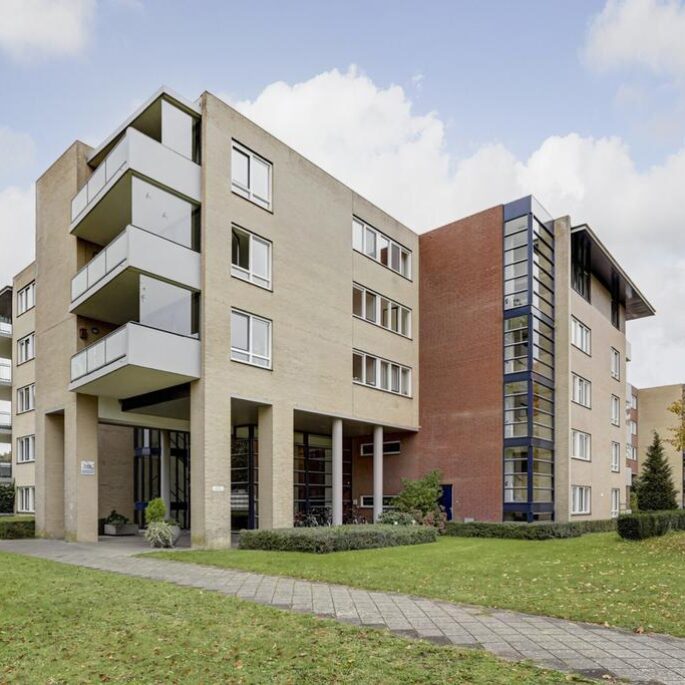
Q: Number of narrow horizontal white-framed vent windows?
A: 2